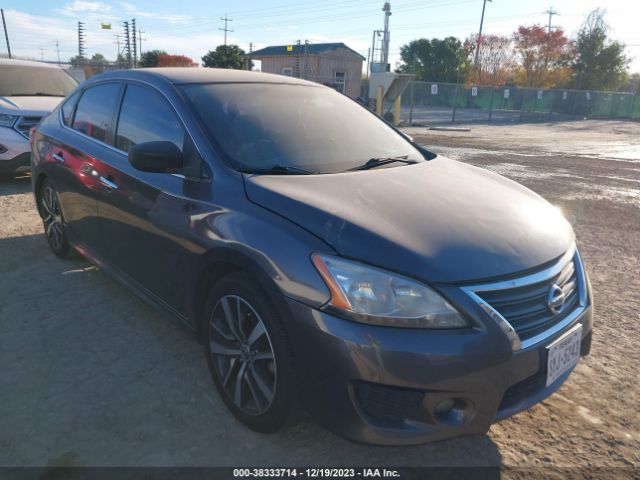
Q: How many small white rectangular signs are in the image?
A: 6